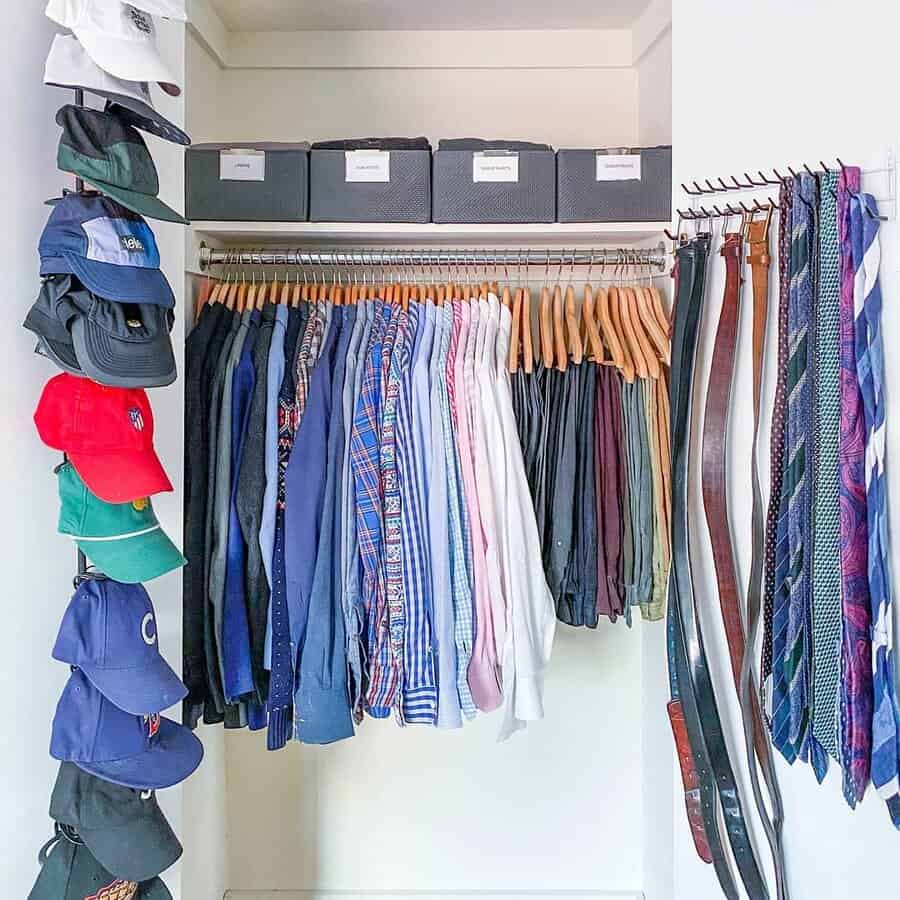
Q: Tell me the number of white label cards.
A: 4